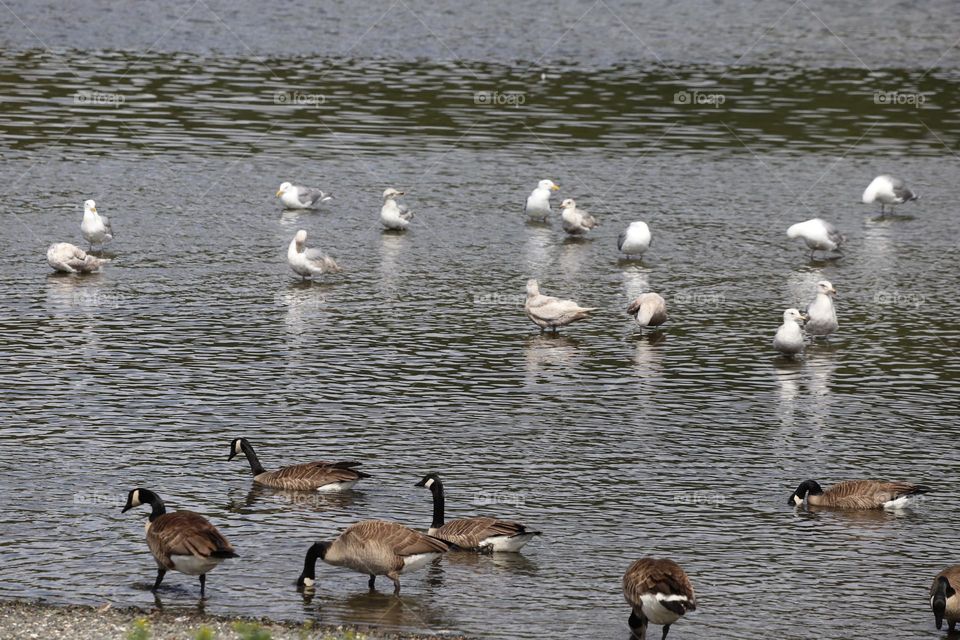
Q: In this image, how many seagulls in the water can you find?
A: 14